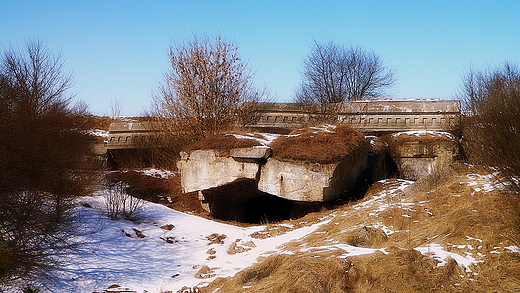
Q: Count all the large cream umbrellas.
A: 0